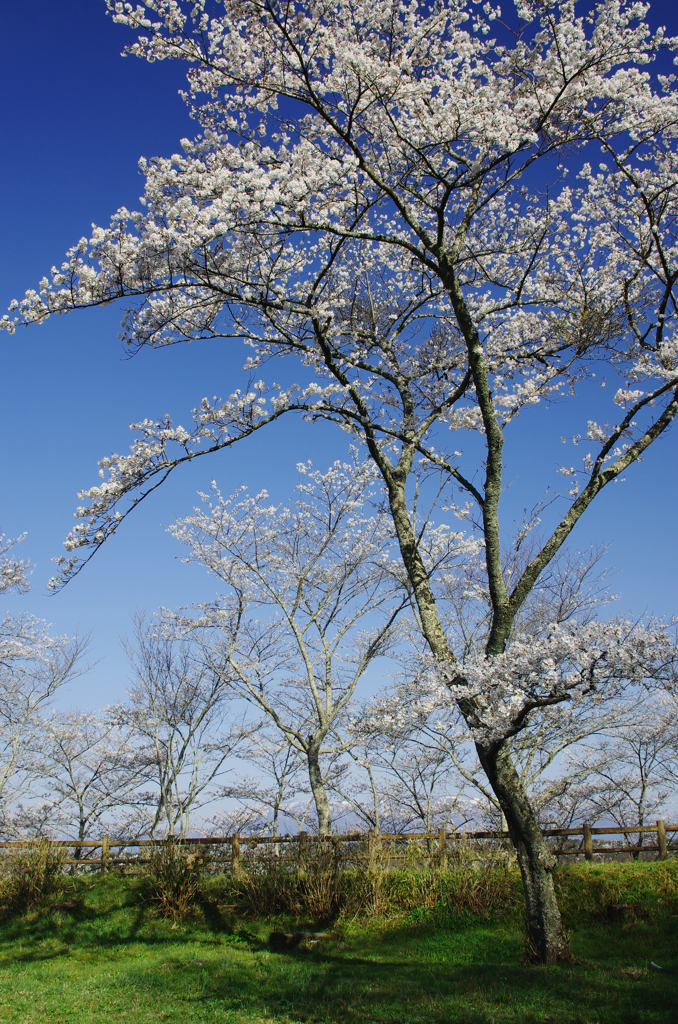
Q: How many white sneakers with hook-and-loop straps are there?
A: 0